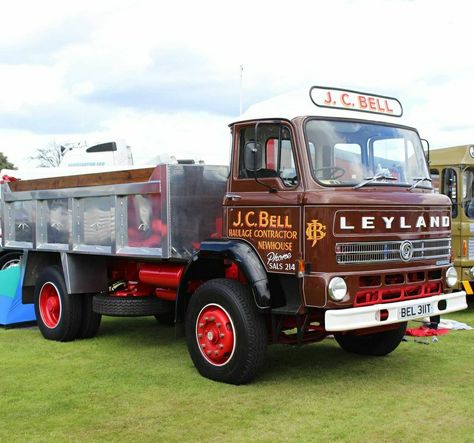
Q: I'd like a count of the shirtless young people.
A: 0